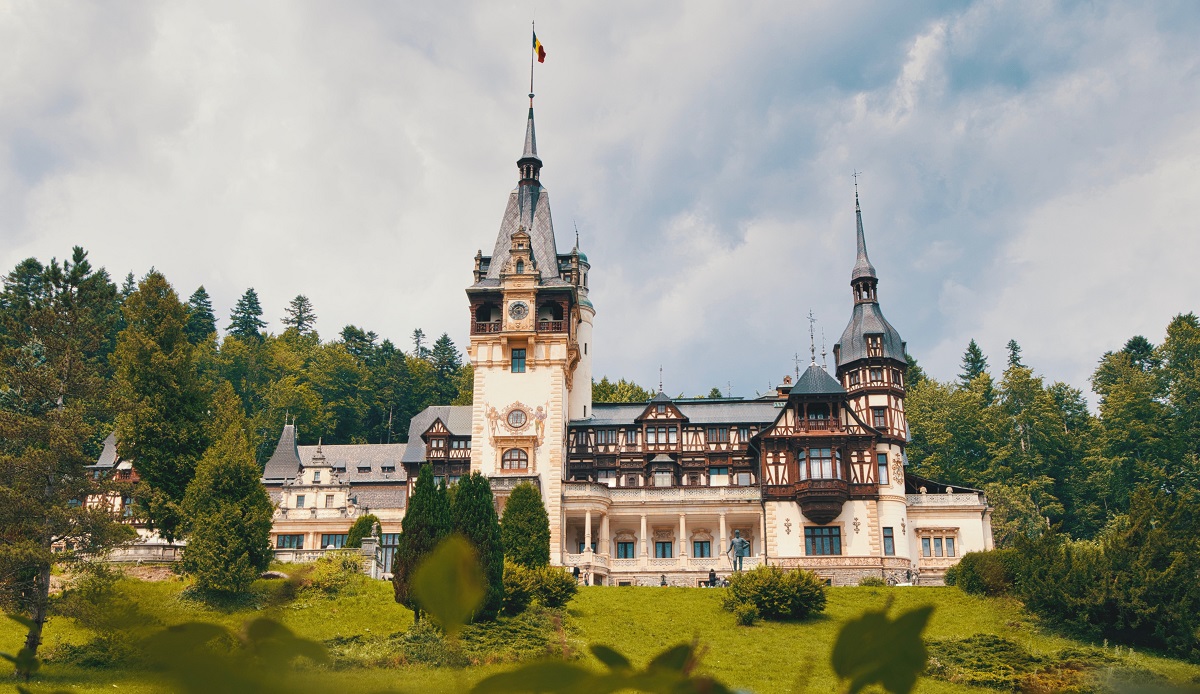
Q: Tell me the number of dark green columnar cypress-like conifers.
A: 3